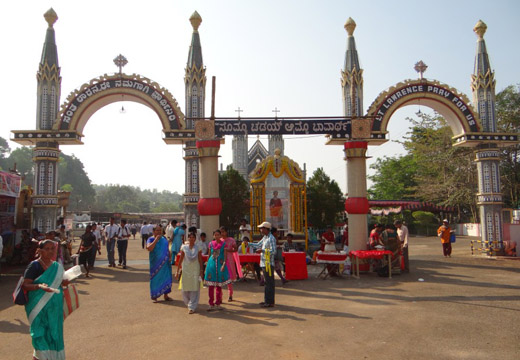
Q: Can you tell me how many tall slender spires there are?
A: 4